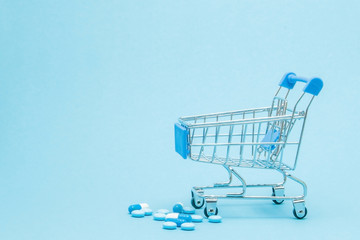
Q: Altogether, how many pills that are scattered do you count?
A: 13